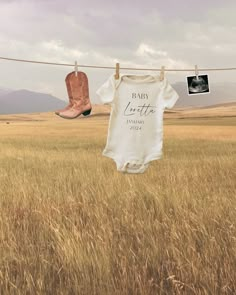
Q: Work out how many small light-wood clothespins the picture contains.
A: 4